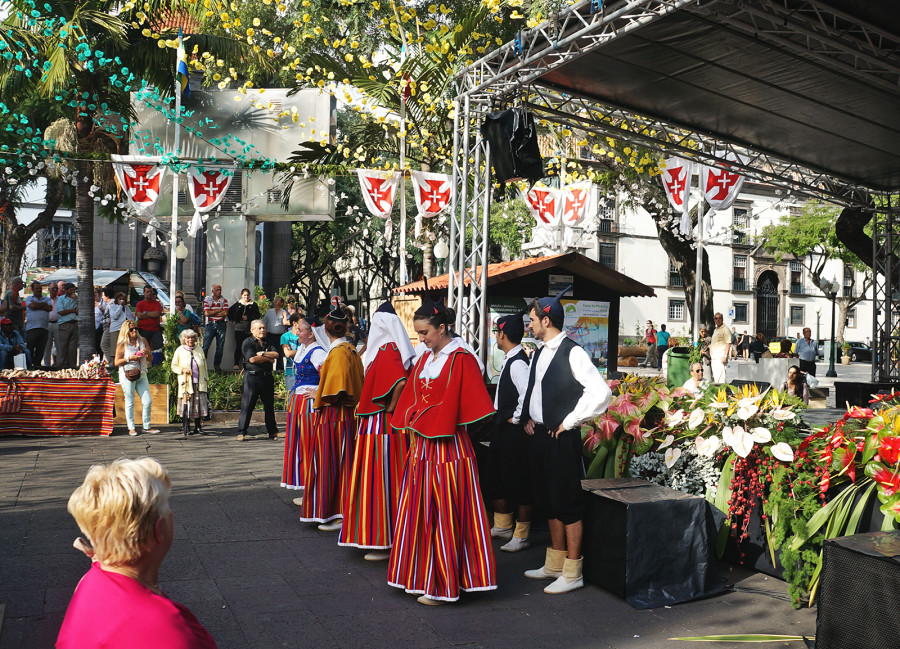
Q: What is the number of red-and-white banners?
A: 8